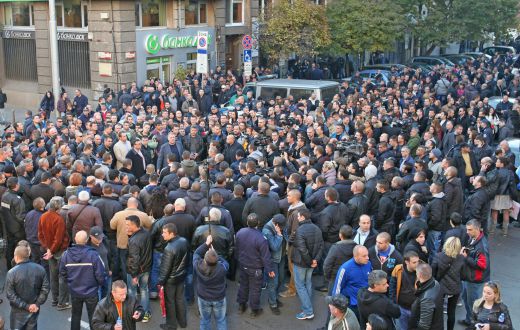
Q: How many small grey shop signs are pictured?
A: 2